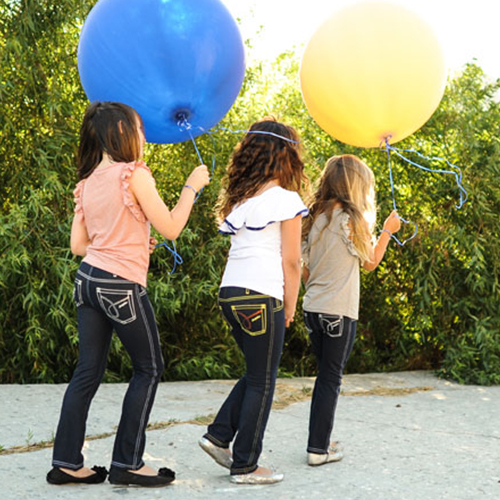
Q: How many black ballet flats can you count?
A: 2